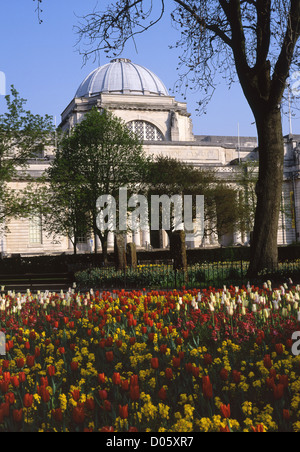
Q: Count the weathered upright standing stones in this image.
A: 3